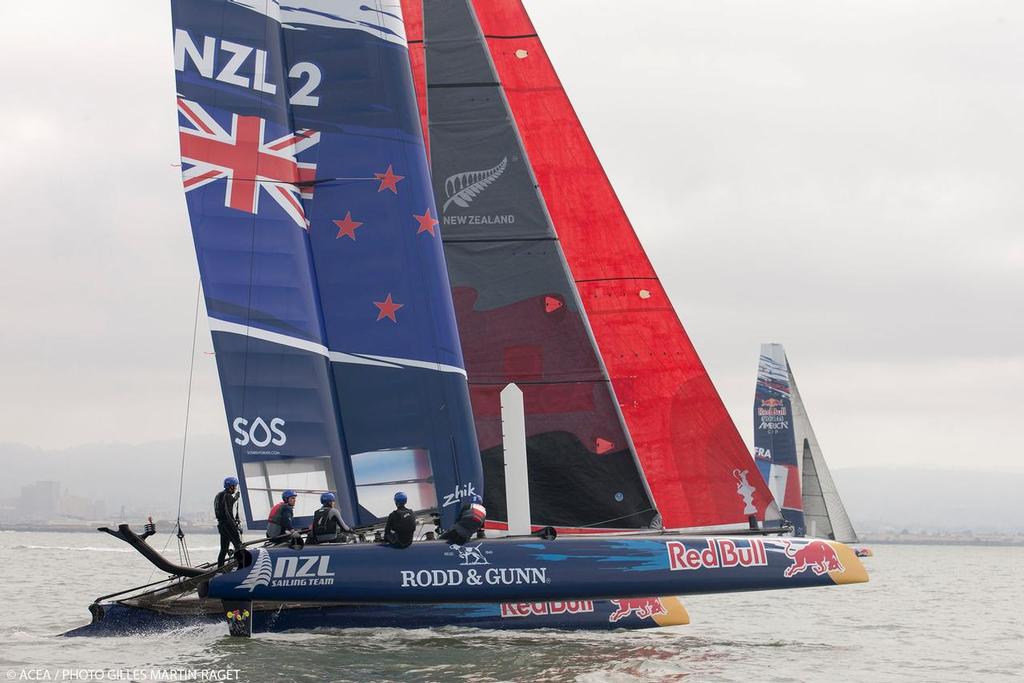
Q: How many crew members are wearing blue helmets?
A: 5